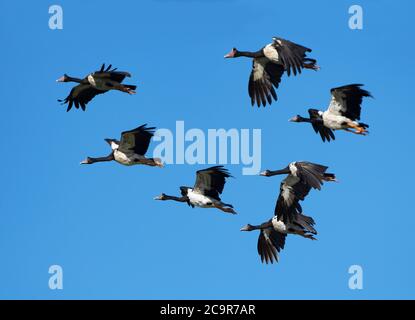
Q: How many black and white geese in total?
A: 7